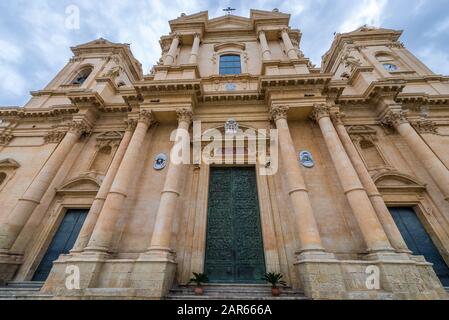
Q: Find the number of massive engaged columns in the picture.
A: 8